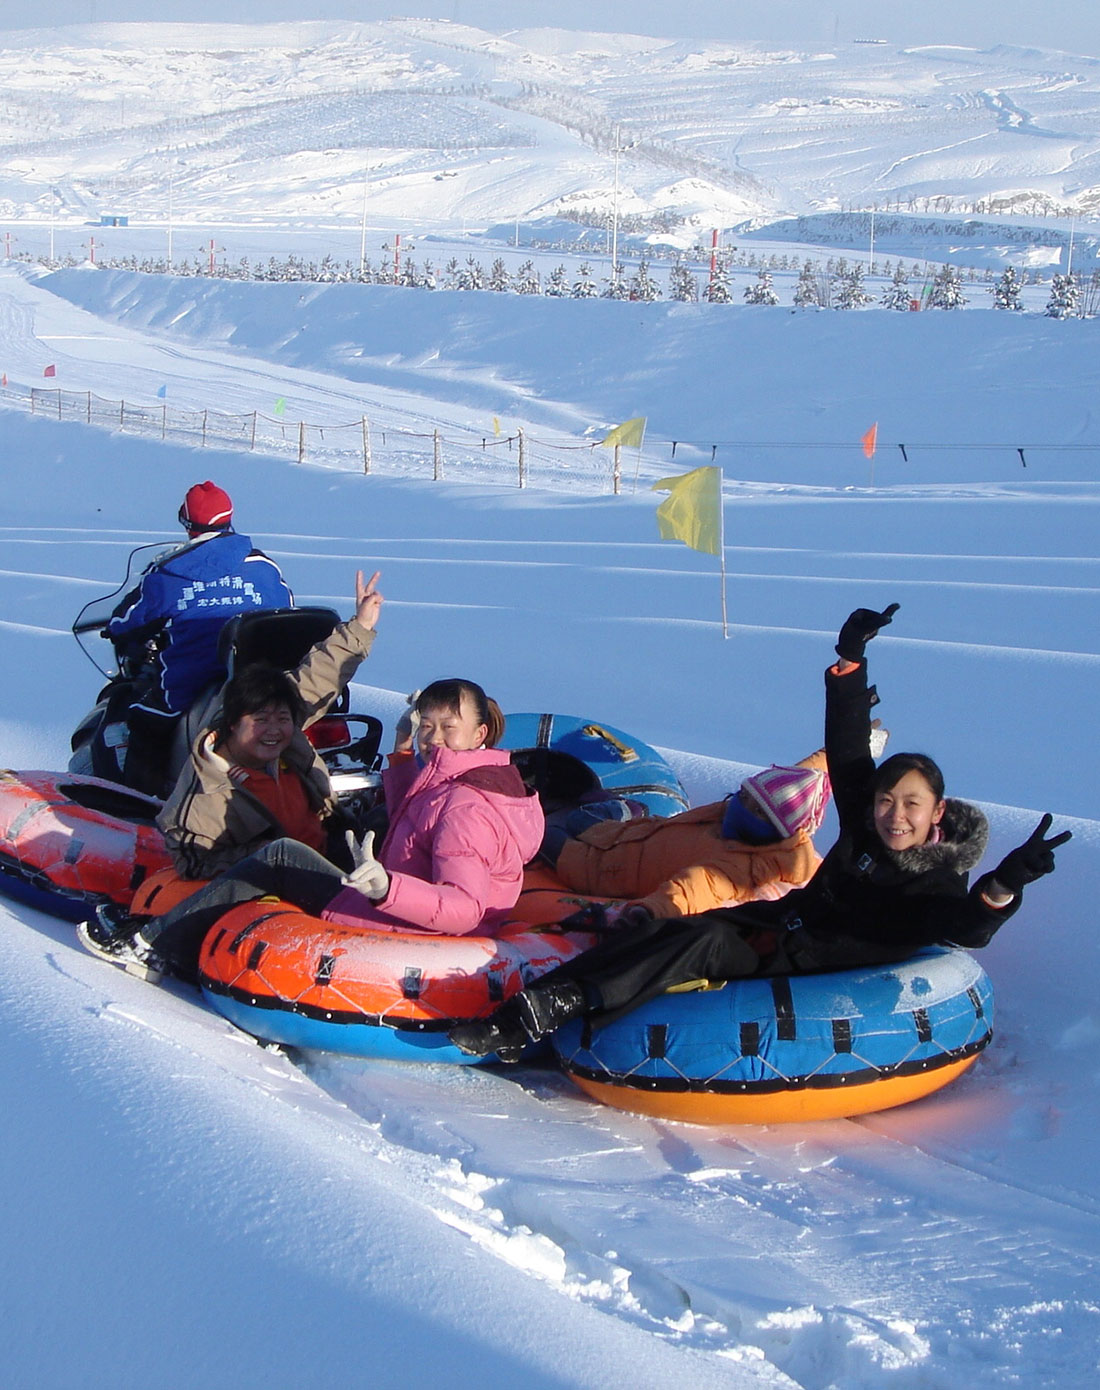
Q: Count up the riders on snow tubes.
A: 4